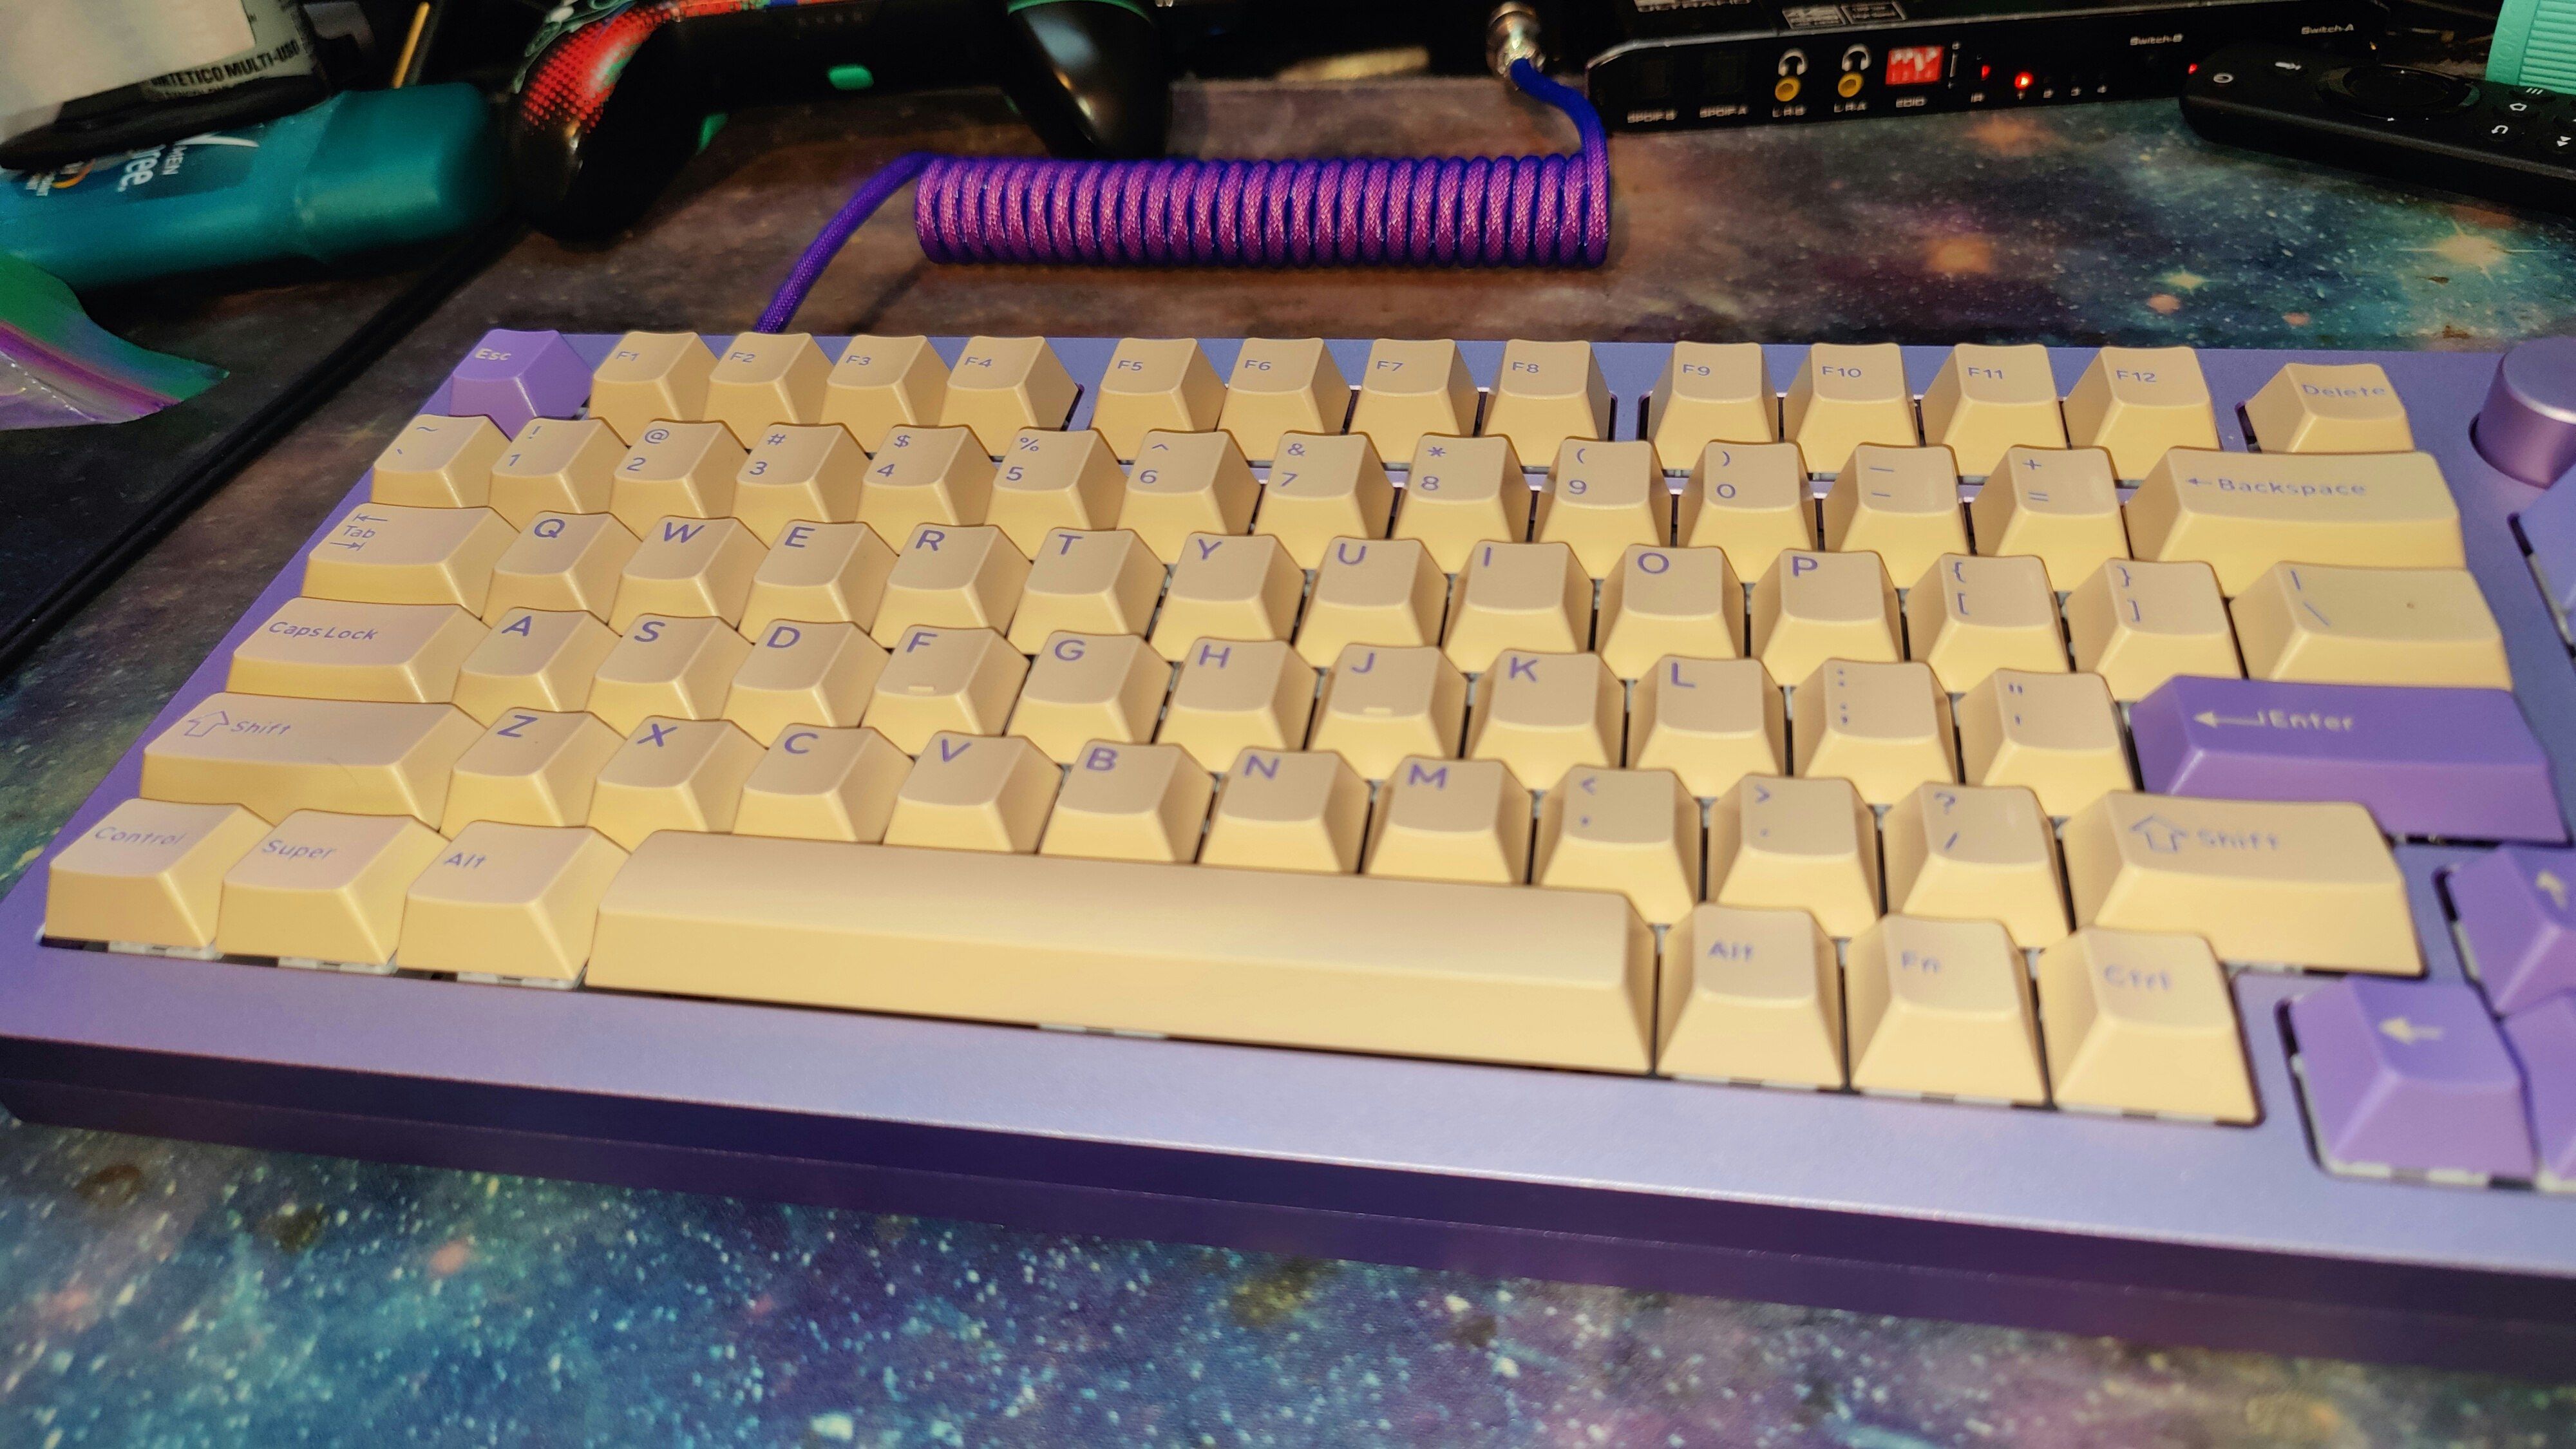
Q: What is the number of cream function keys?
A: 12